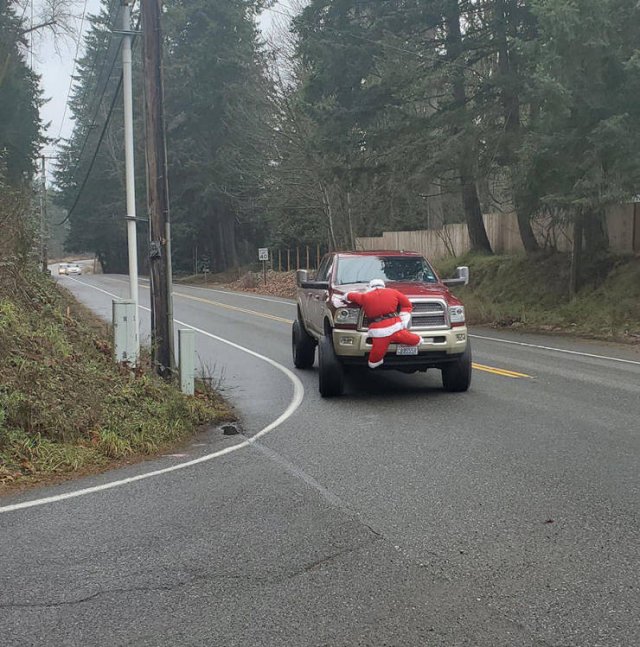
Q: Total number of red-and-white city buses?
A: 0